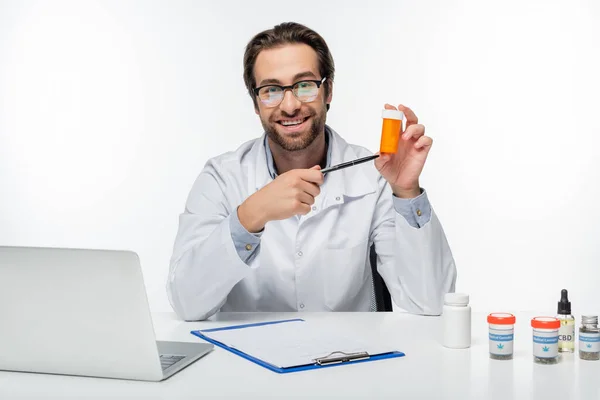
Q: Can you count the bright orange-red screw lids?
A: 2